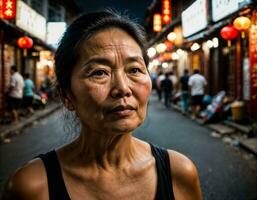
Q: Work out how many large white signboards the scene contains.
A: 4